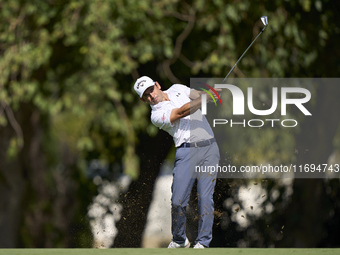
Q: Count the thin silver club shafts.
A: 1